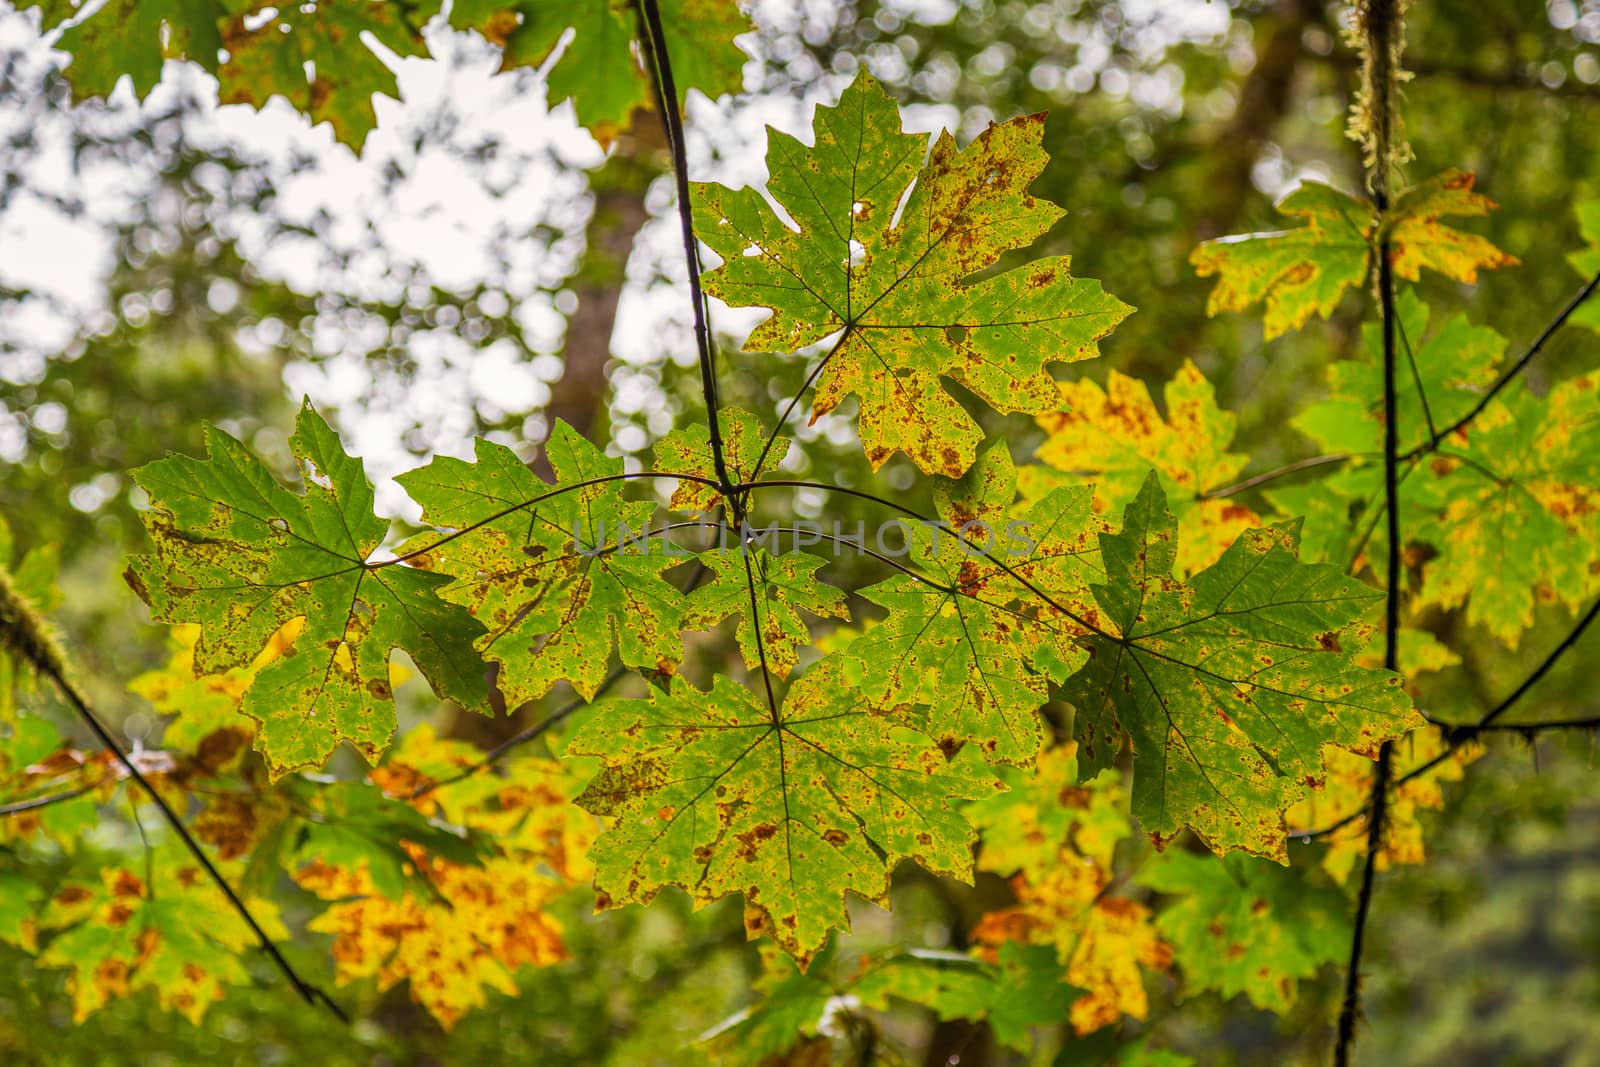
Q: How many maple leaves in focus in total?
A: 8